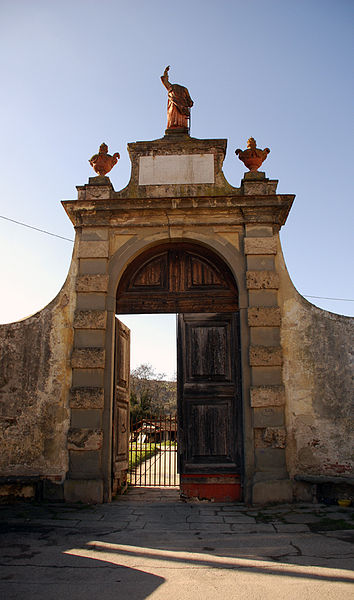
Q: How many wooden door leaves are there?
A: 2